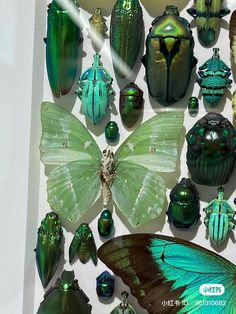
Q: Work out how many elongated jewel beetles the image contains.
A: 3